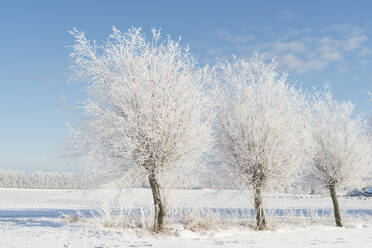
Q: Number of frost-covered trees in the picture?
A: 3